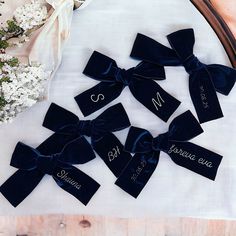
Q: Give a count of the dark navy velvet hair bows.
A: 5